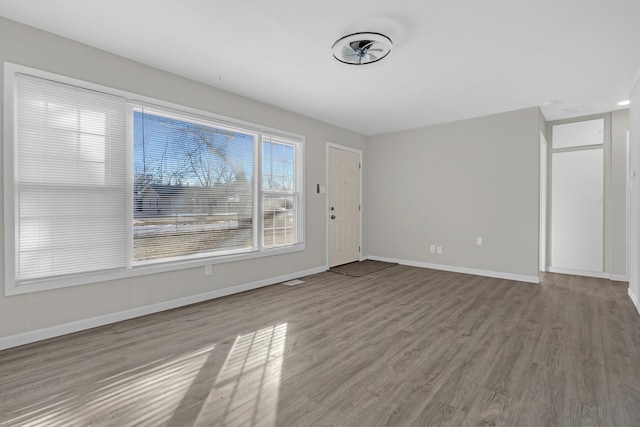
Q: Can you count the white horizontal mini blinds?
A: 3